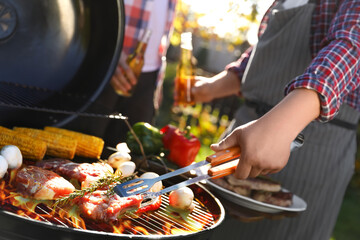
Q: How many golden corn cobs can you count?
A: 3